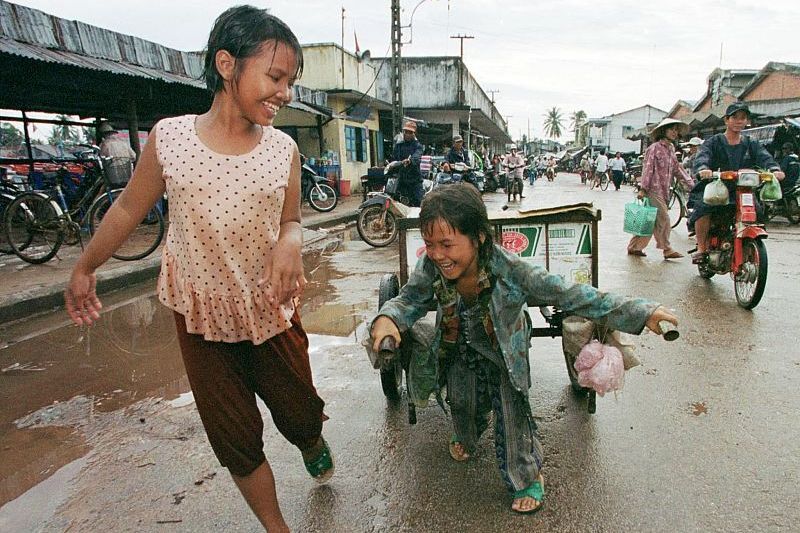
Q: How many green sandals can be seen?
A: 3